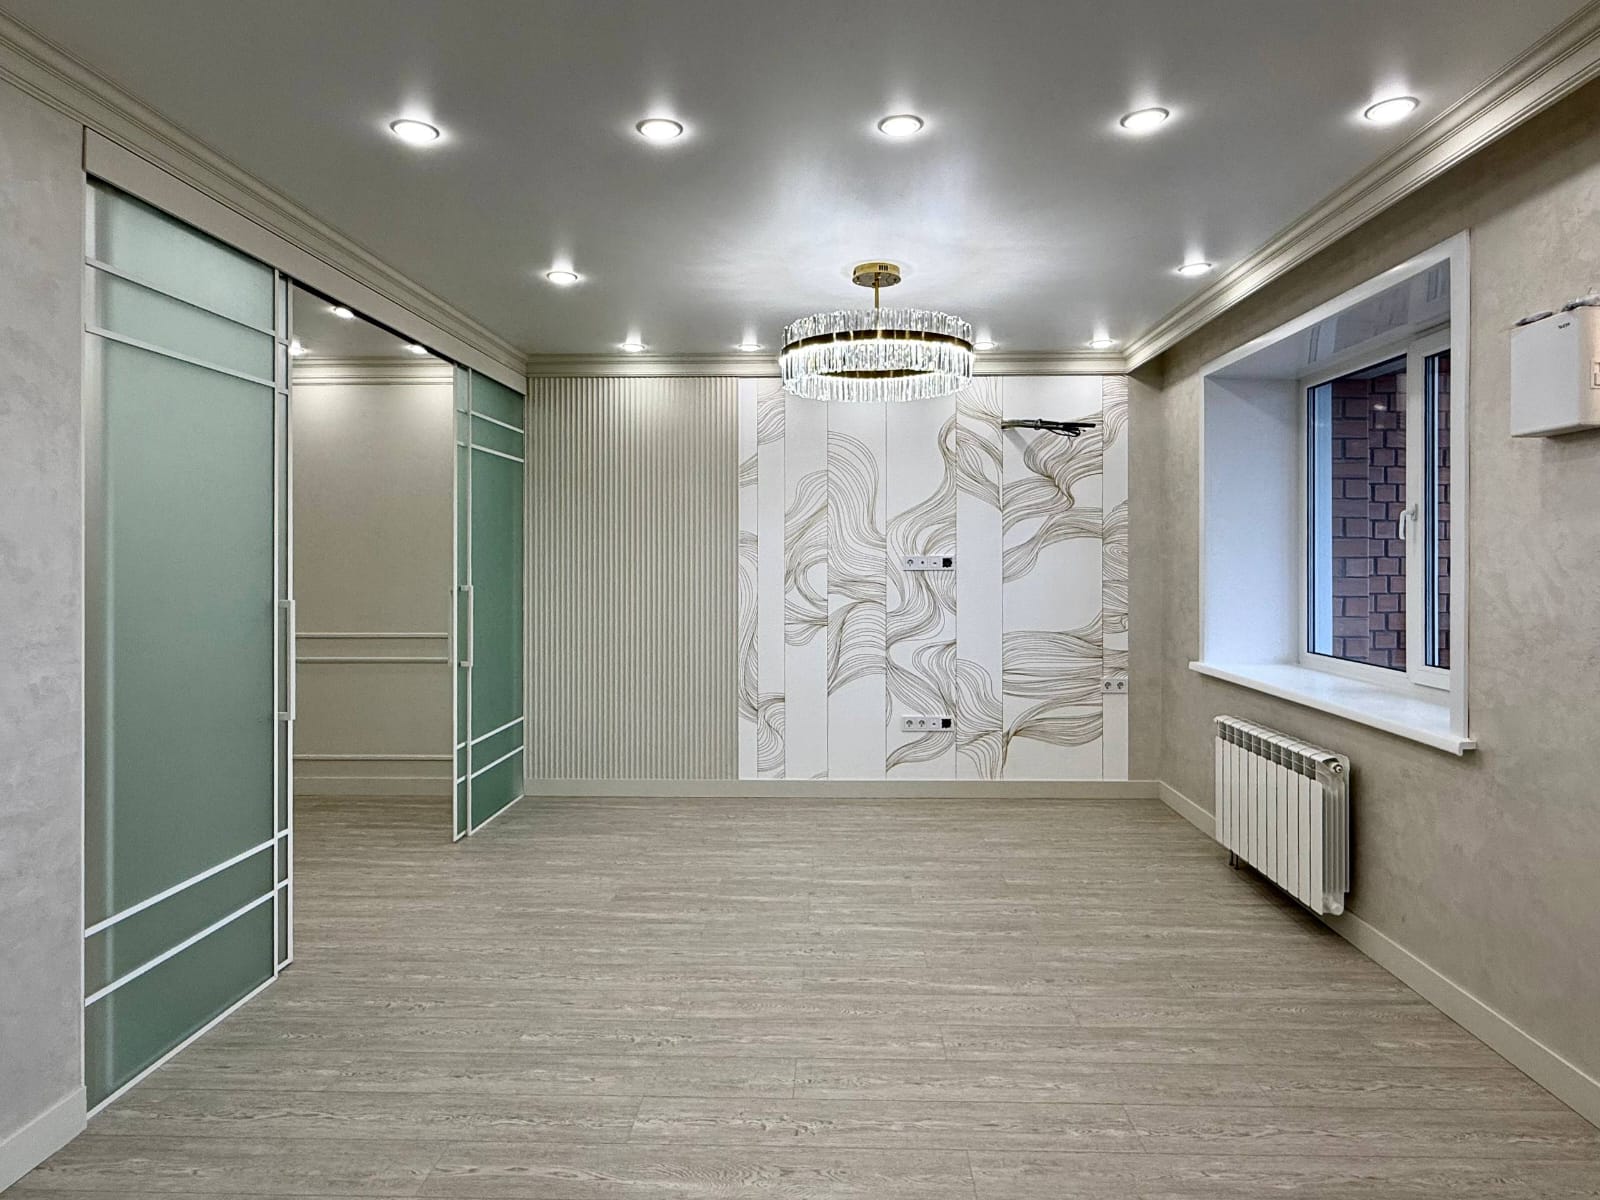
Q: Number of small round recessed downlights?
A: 14